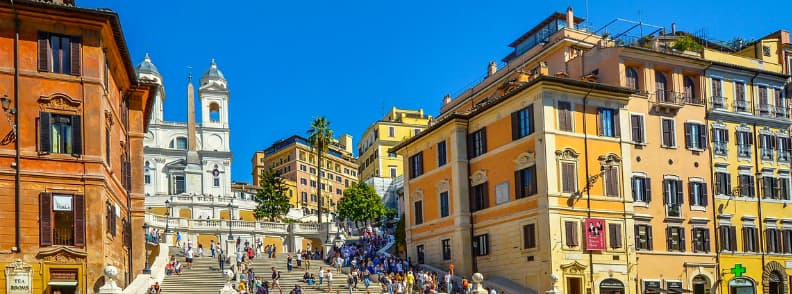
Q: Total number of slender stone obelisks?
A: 1